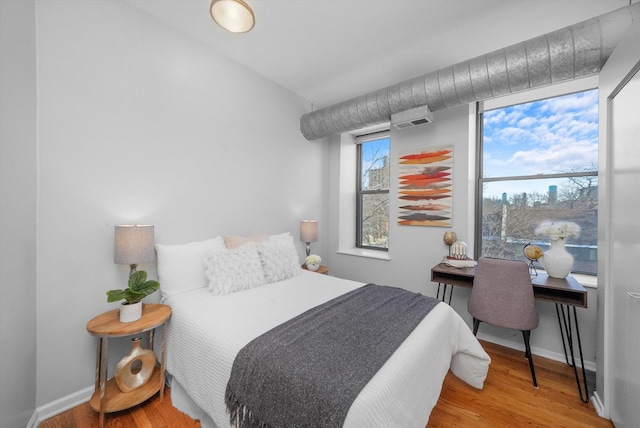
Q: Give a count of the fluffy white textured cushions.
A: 2